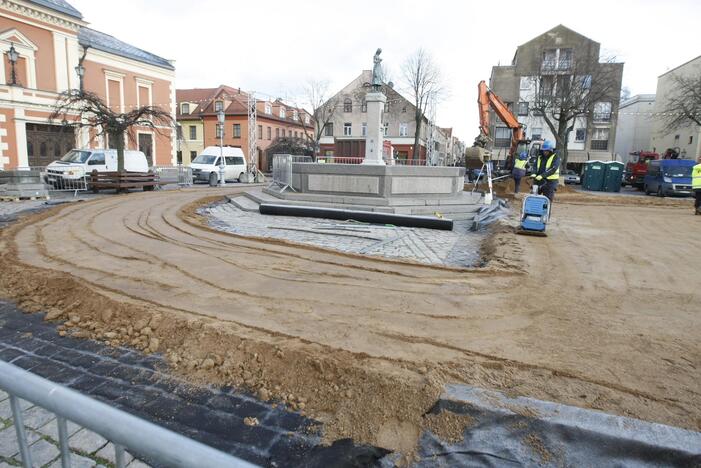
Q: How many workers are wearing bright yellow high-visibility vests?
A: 3